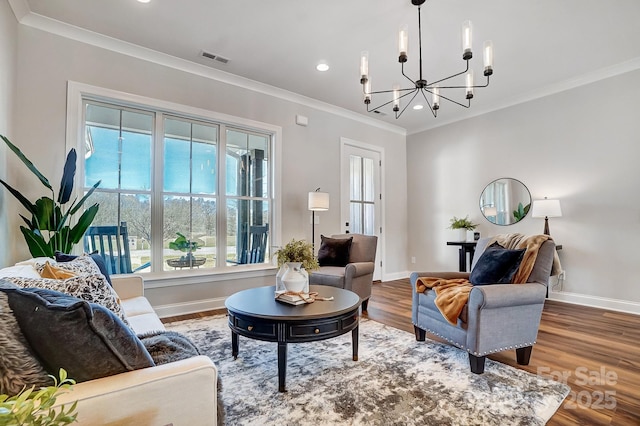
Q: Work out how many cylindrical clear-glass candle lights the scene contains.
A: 8